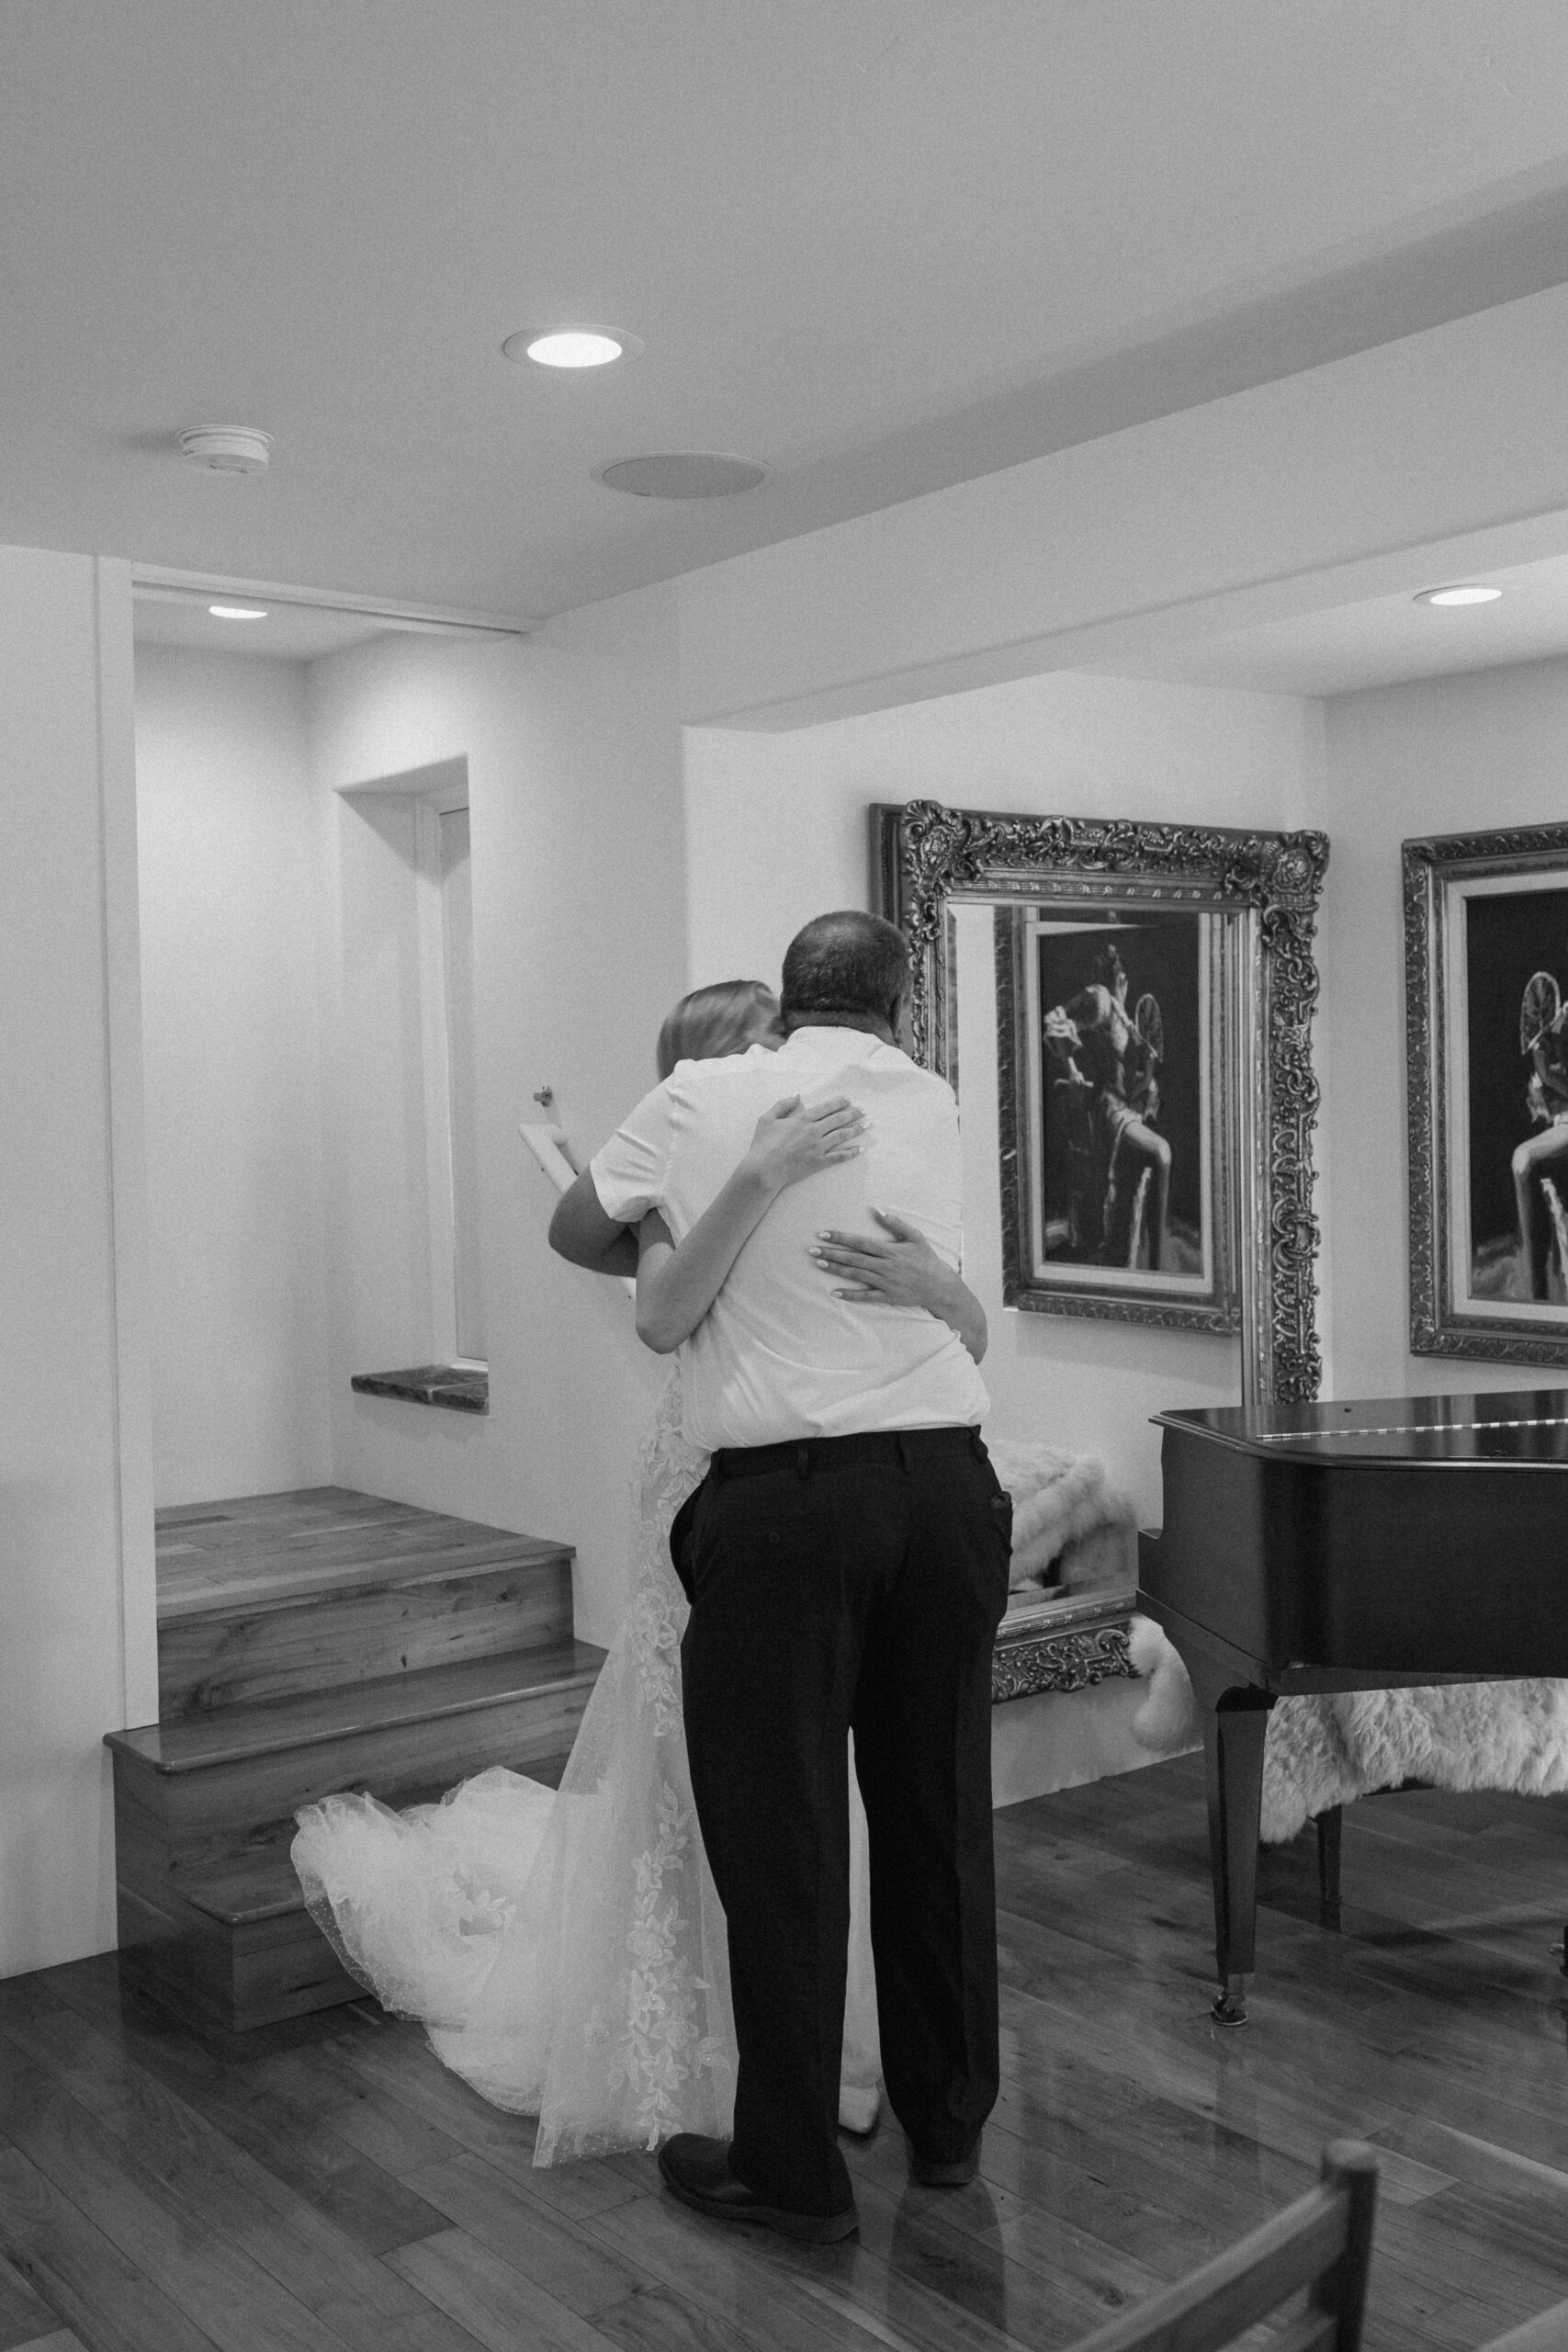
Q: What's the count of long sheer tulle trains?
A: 1